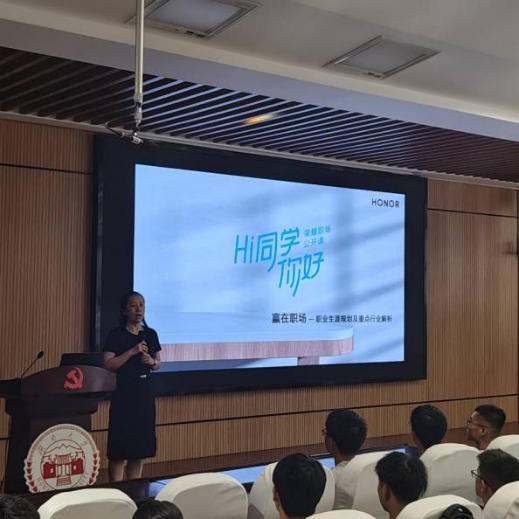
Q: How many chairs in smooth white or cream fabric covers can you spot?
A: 9